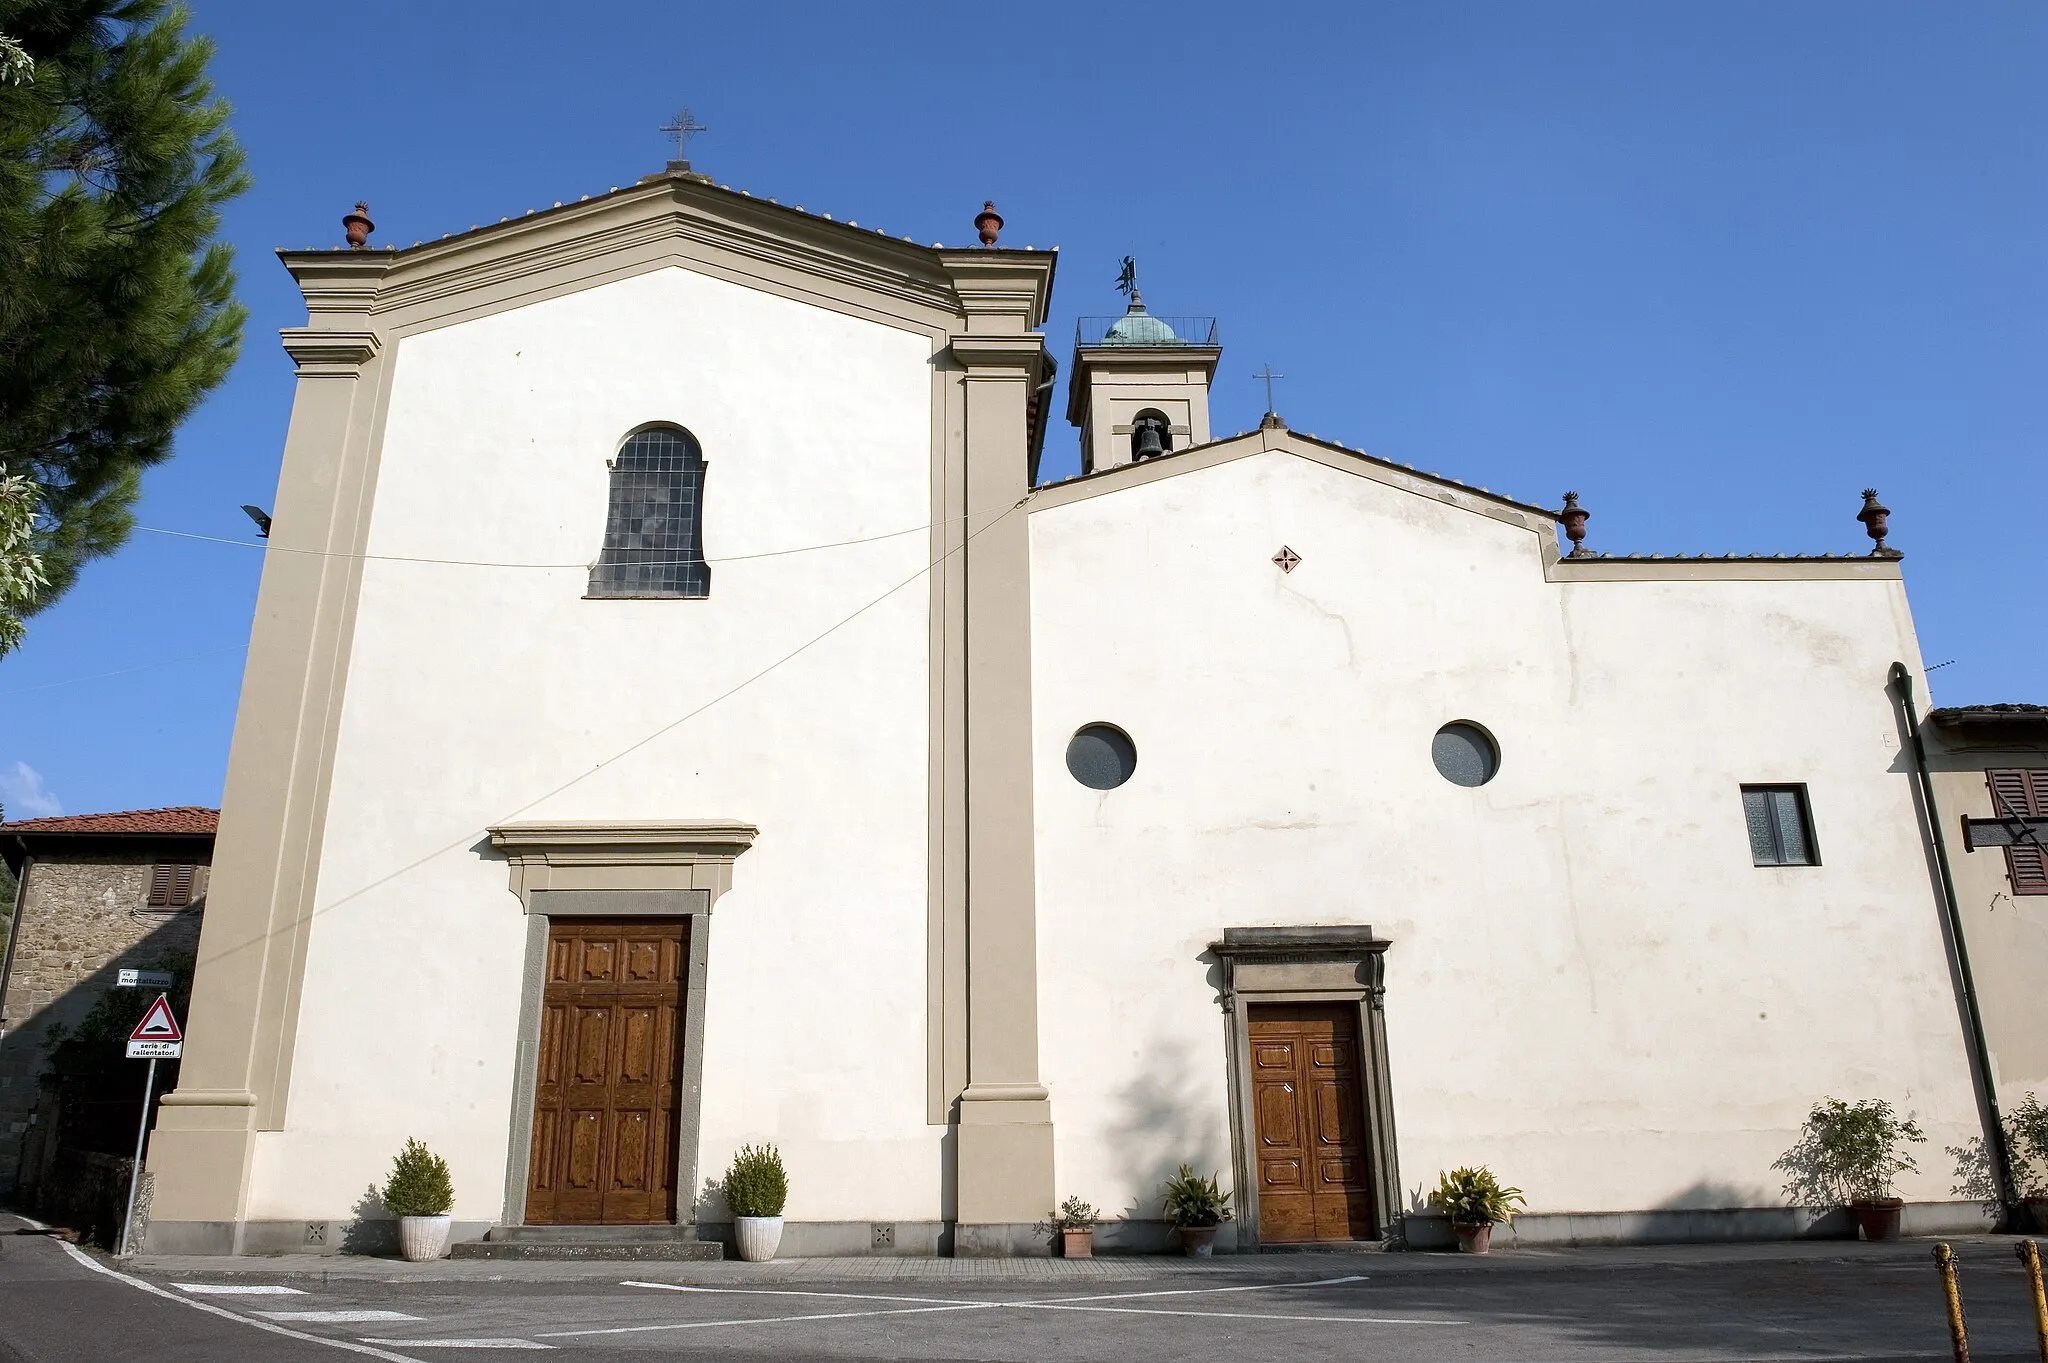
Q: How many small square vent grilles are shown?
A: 2